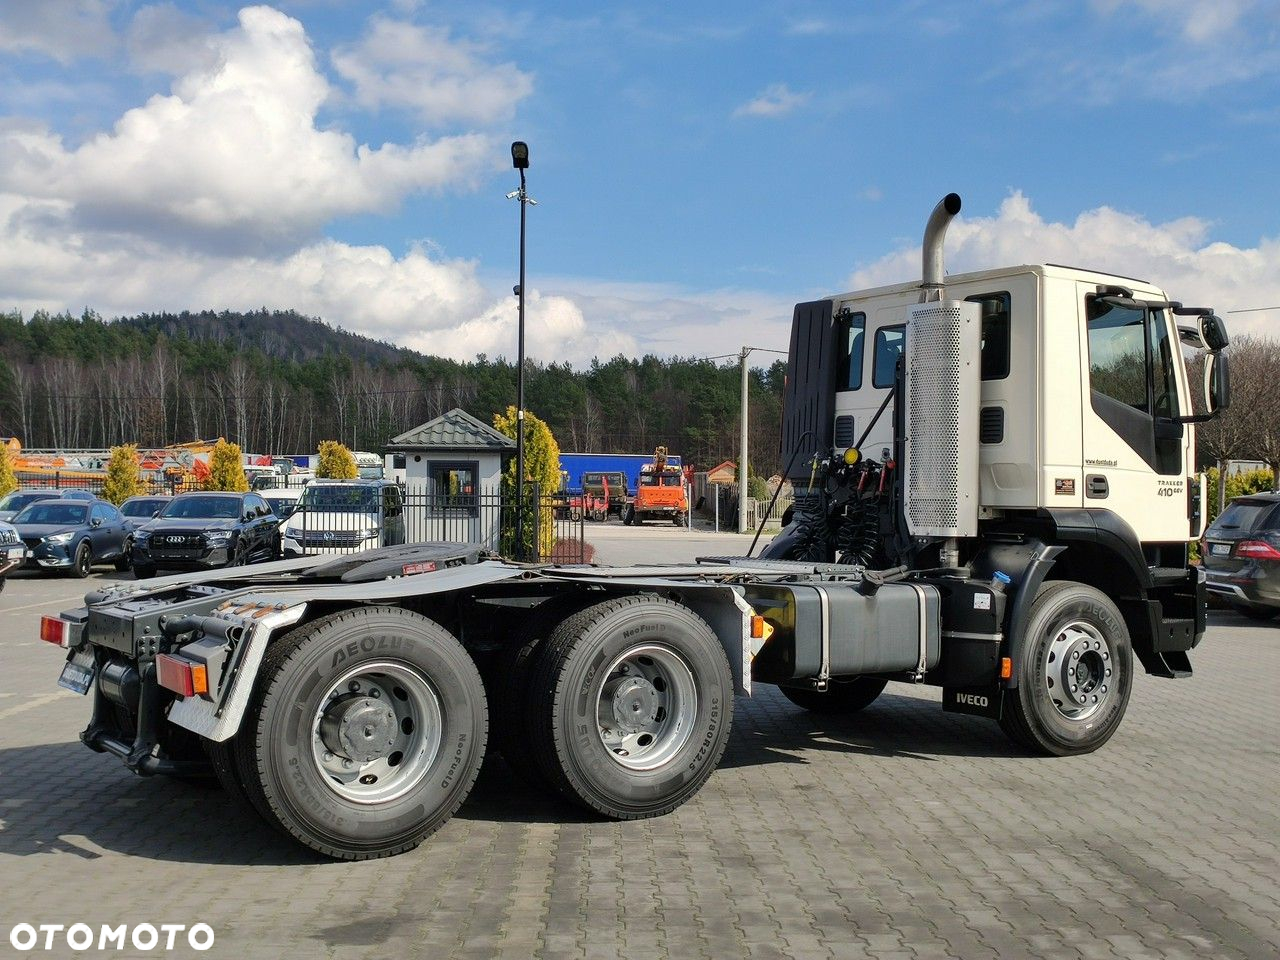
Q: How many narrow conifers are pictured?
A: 5